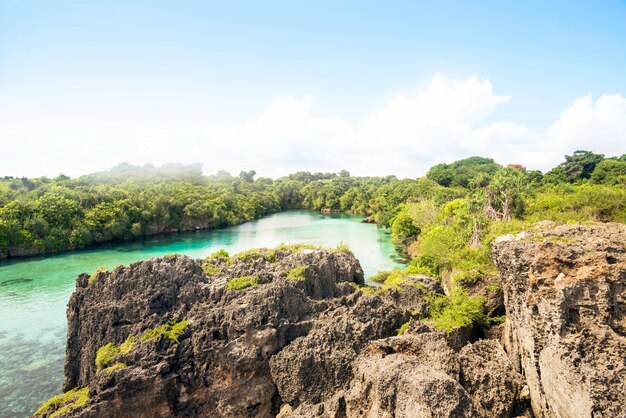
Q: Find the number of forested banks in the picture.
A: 2